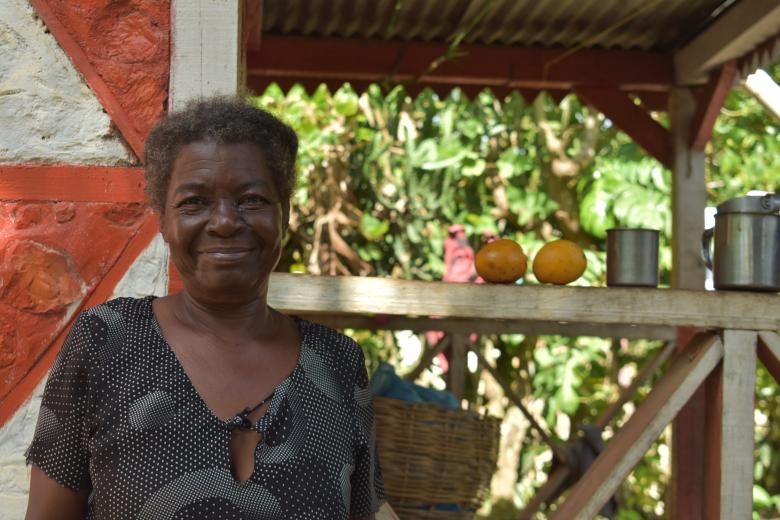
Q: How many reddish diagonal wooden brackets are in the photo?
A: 2